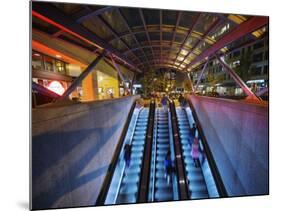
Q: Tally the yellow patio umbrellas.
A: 0